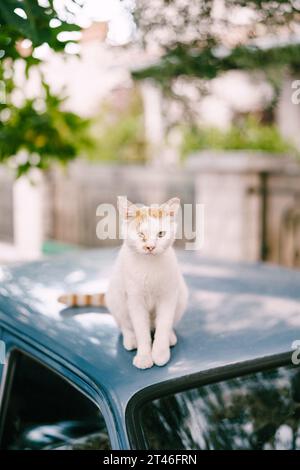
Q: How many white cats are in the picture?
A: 1